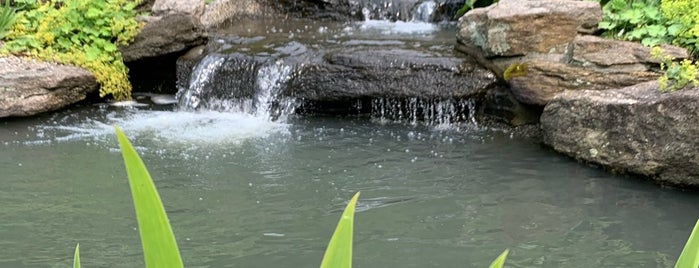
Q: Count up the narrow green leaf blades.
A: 5